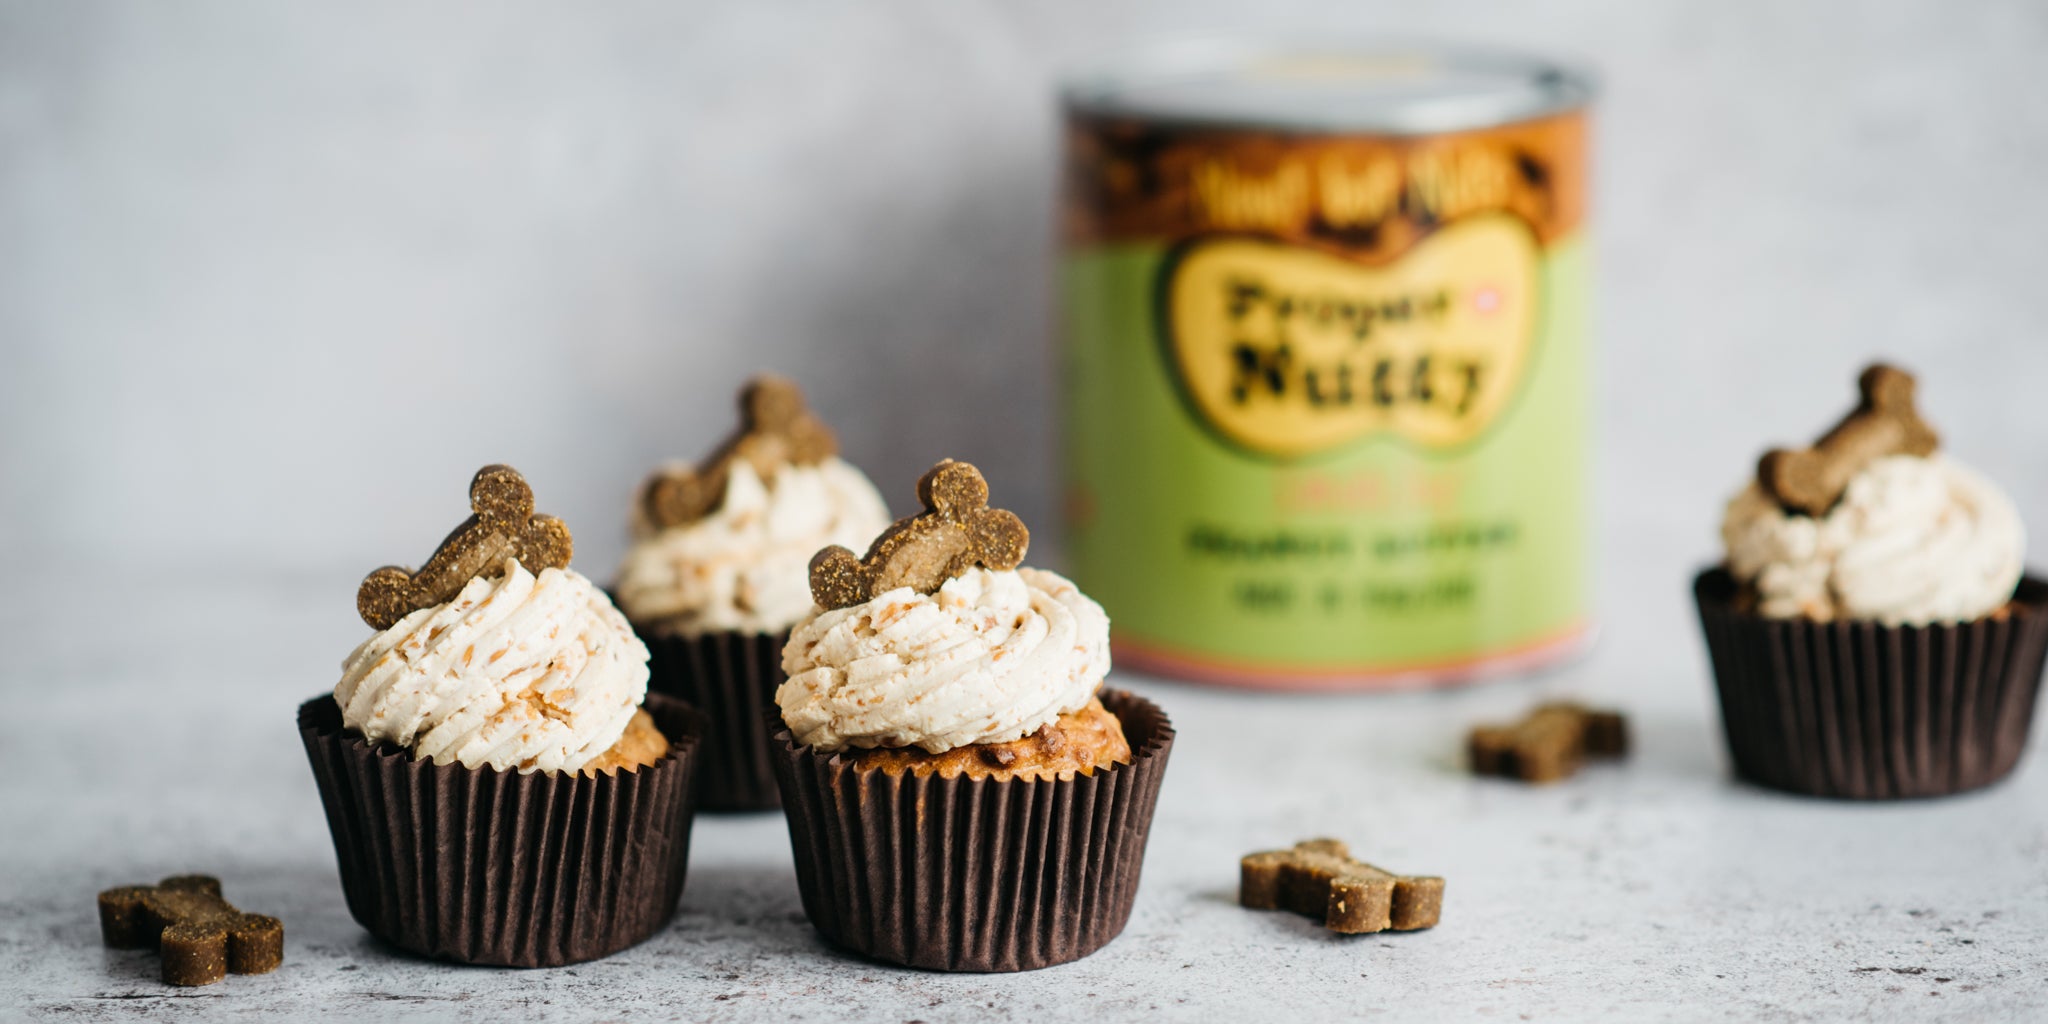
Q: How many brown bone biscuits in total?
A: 7